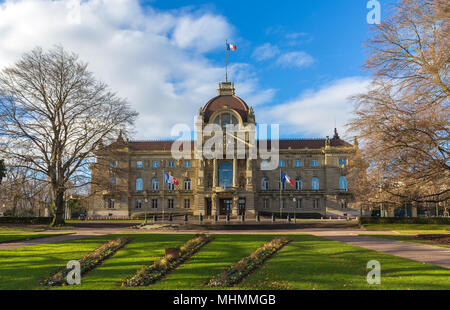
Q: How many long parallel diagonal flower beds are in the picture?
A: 3